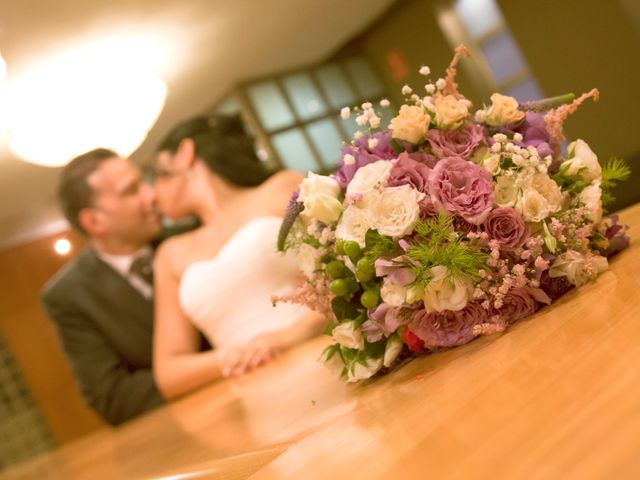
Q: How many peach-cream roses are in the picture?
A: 3